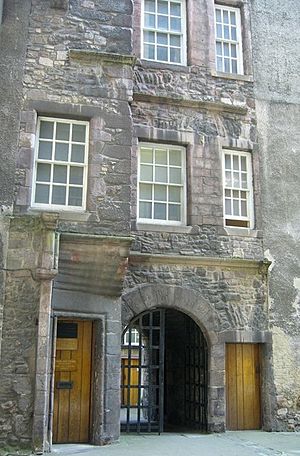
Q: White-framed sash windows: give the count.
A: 5